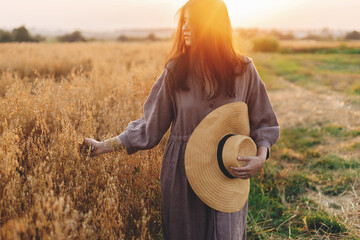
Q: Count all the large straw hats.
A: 1